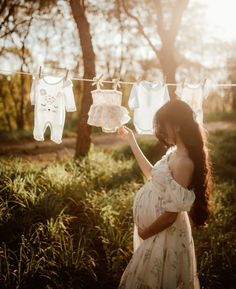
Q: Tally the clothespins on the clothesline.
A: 8